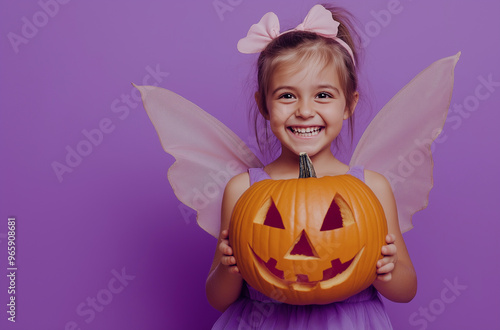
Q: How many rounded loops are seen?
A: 2